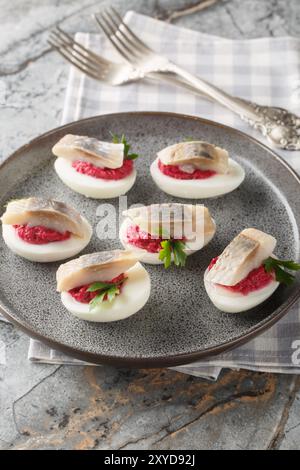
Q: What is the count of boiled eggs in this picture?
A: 6